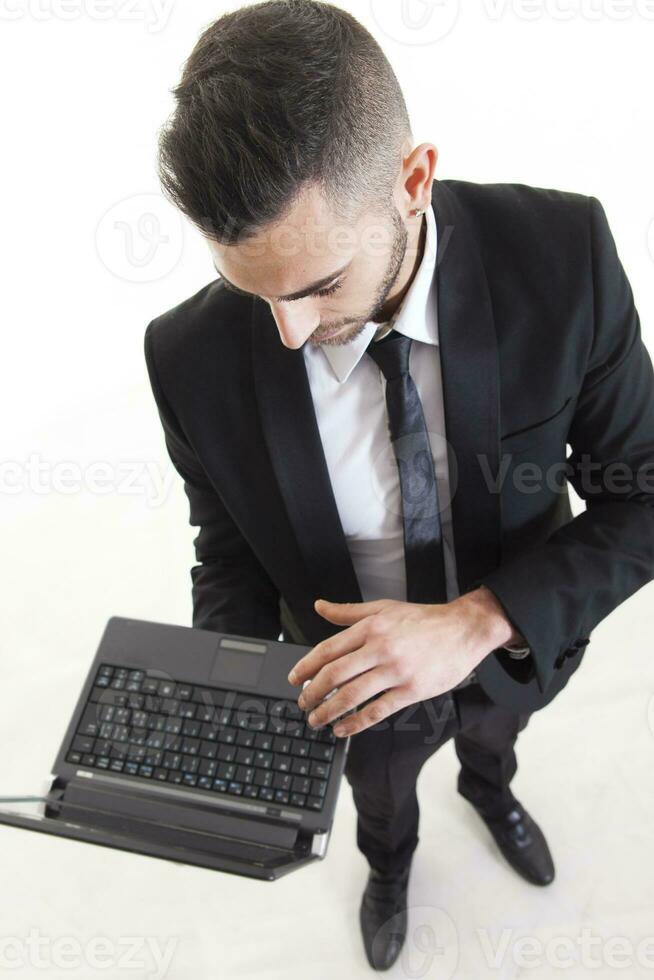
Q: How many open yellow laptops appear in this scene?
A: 0